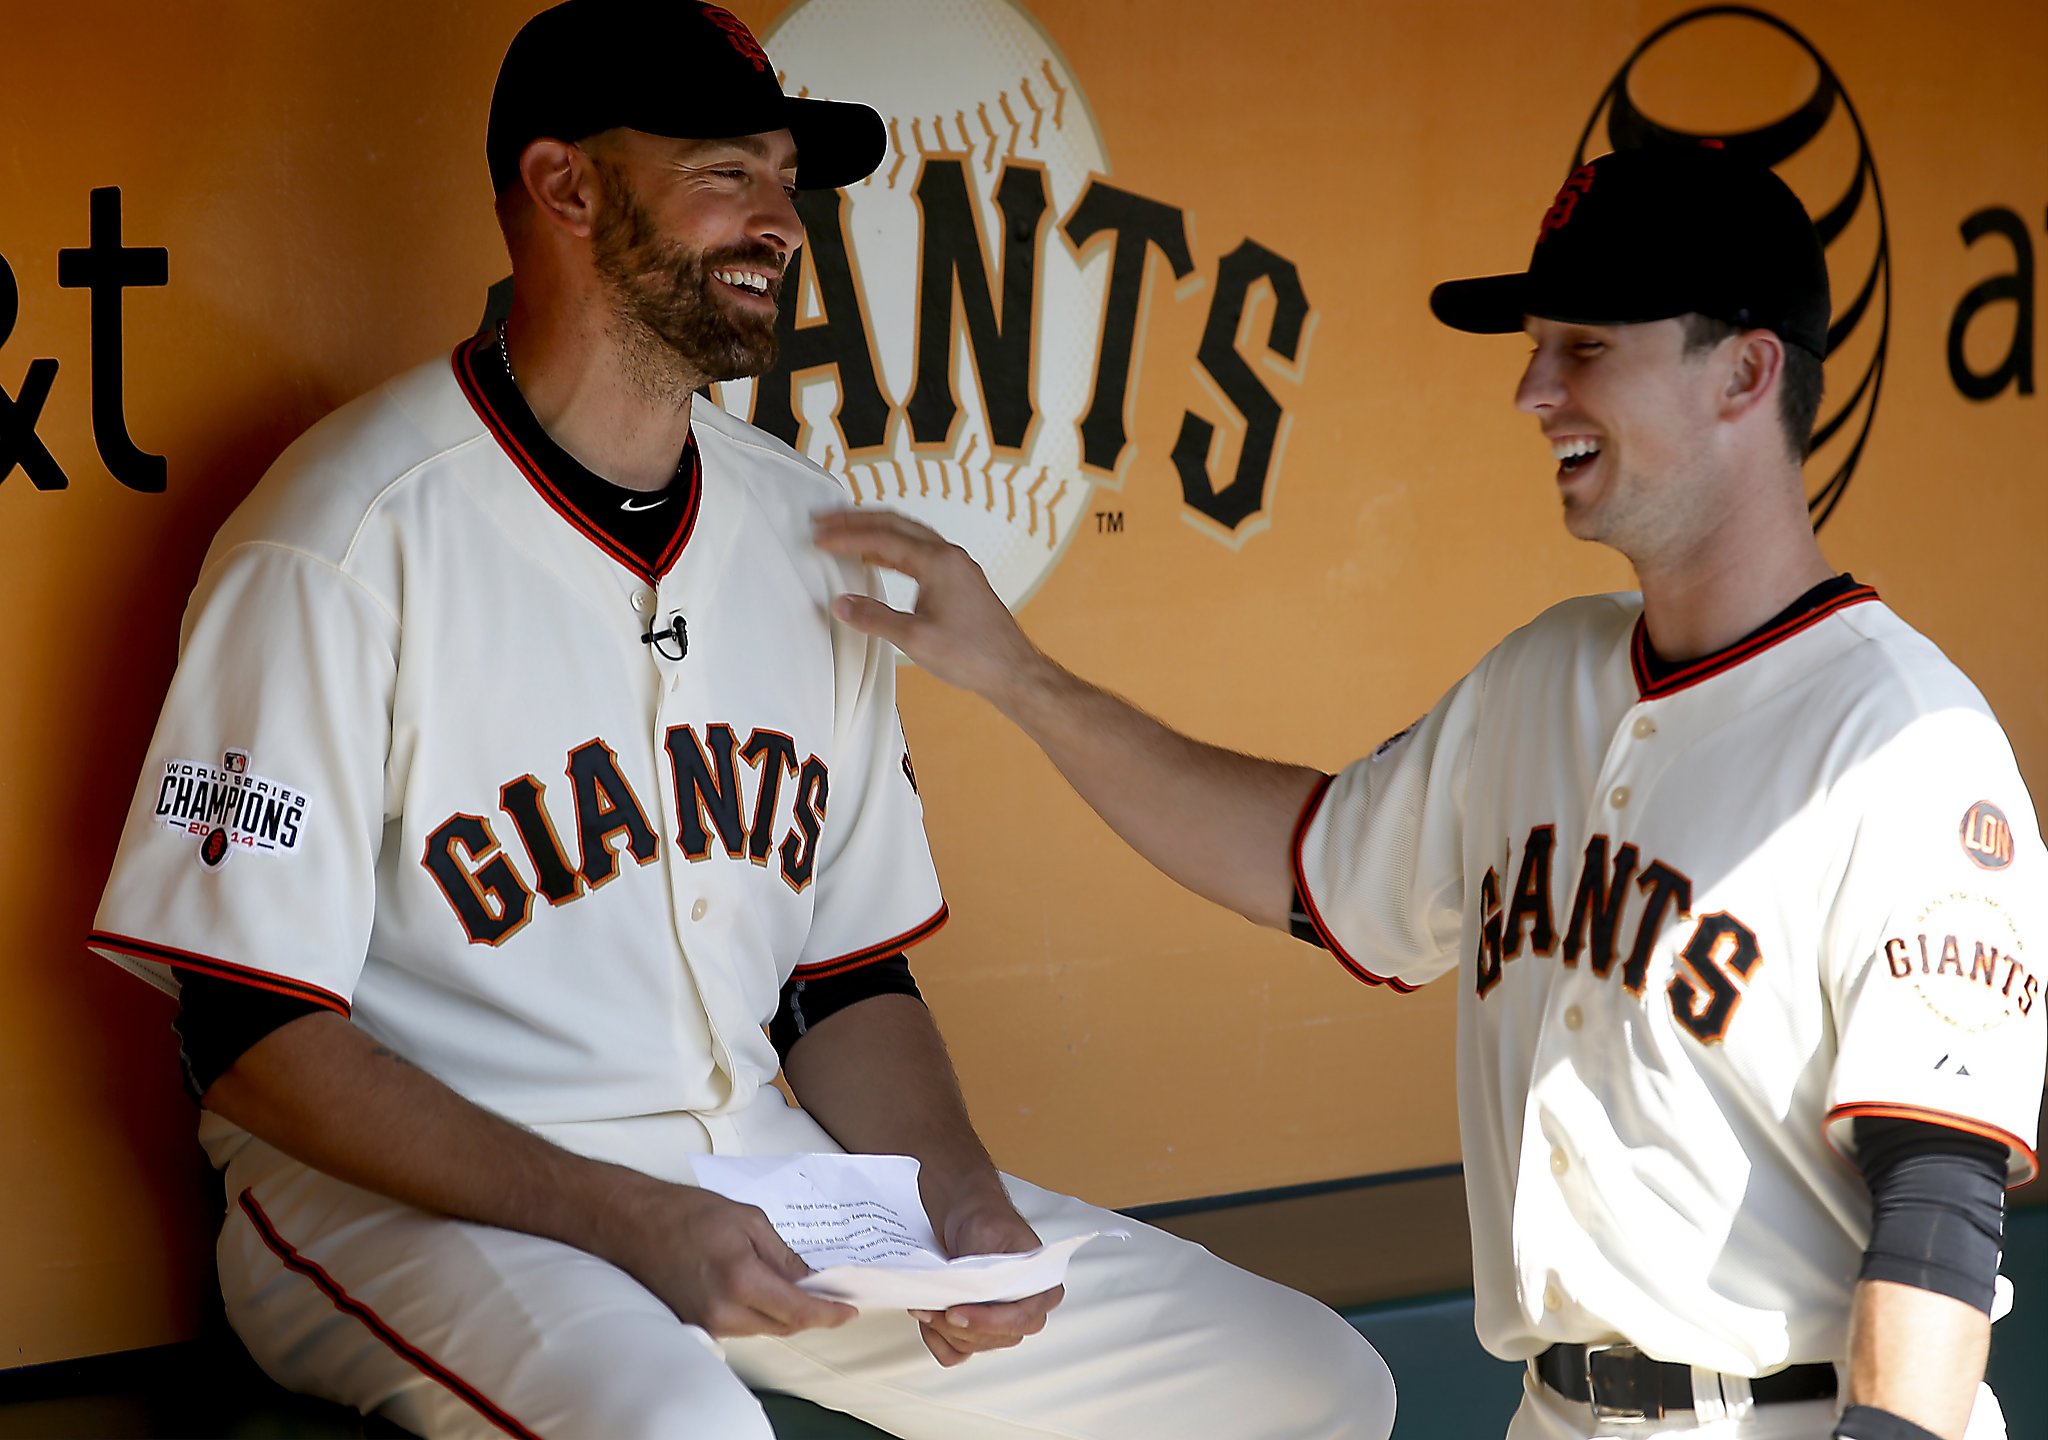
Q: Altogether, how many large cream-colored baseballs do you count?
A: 1